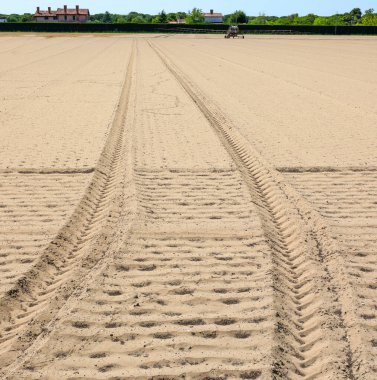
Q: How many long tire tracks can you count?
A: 2